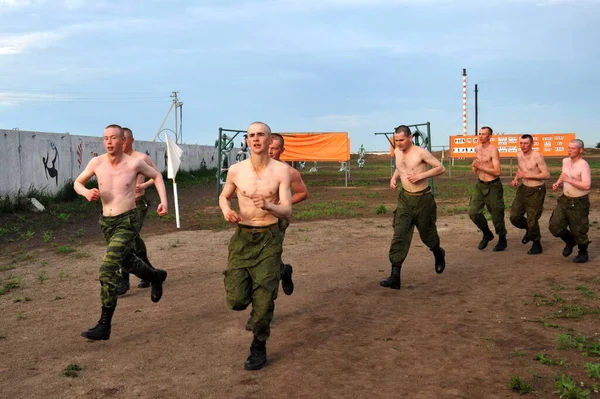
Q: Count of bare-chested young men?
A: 8